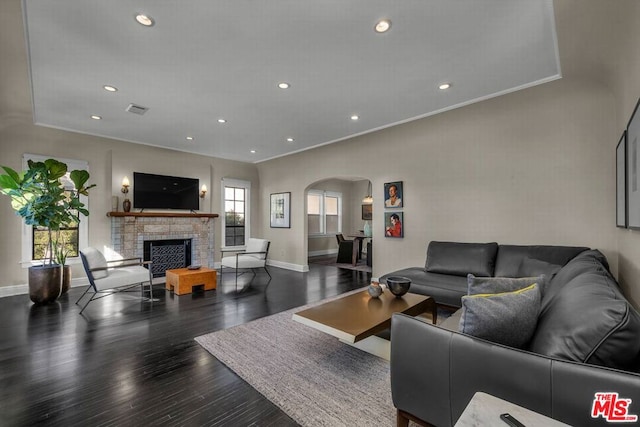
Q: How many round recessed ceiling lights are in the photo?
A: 11